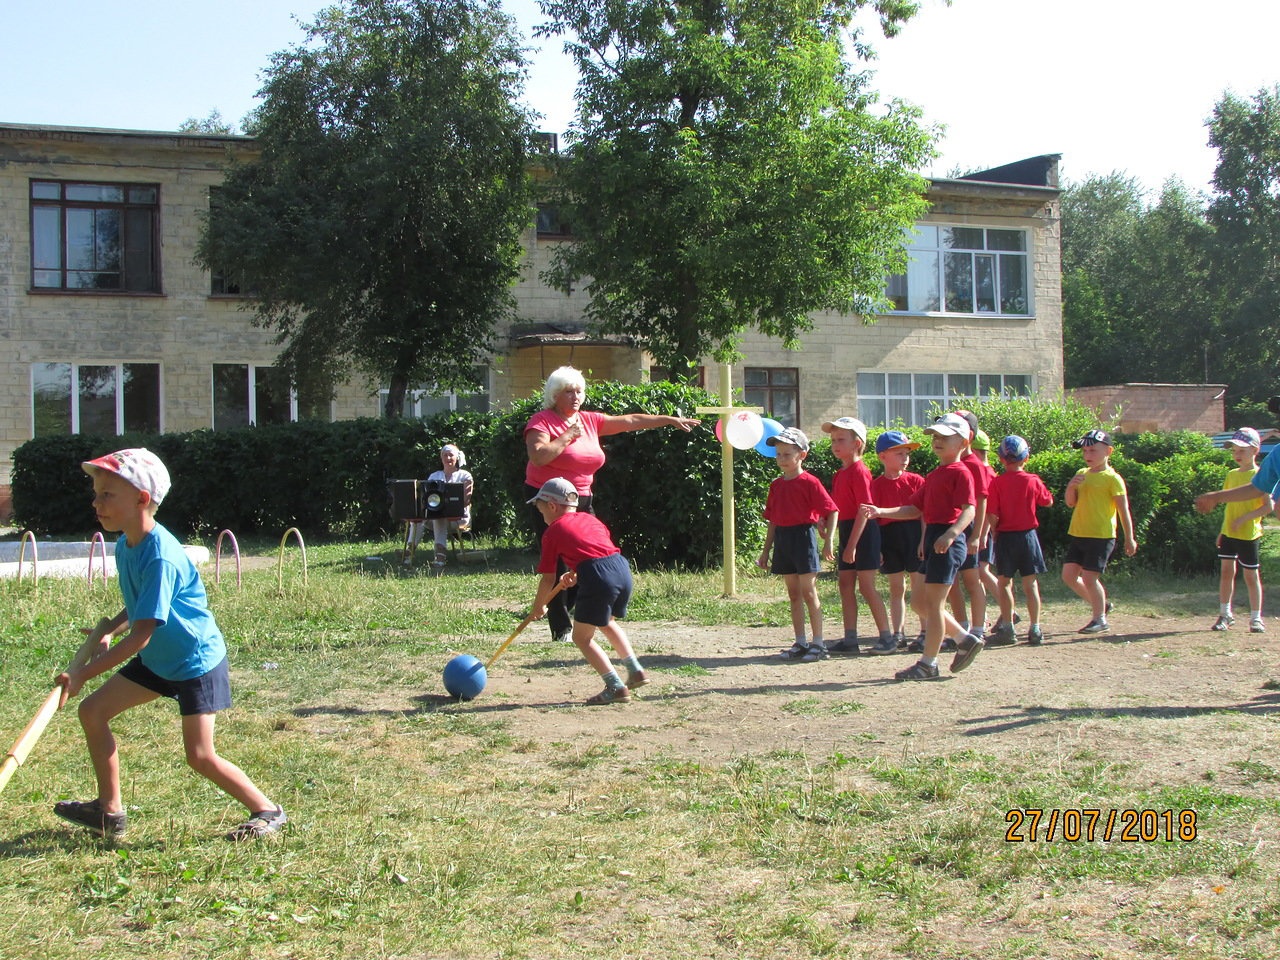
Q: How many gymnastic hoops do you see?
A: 4